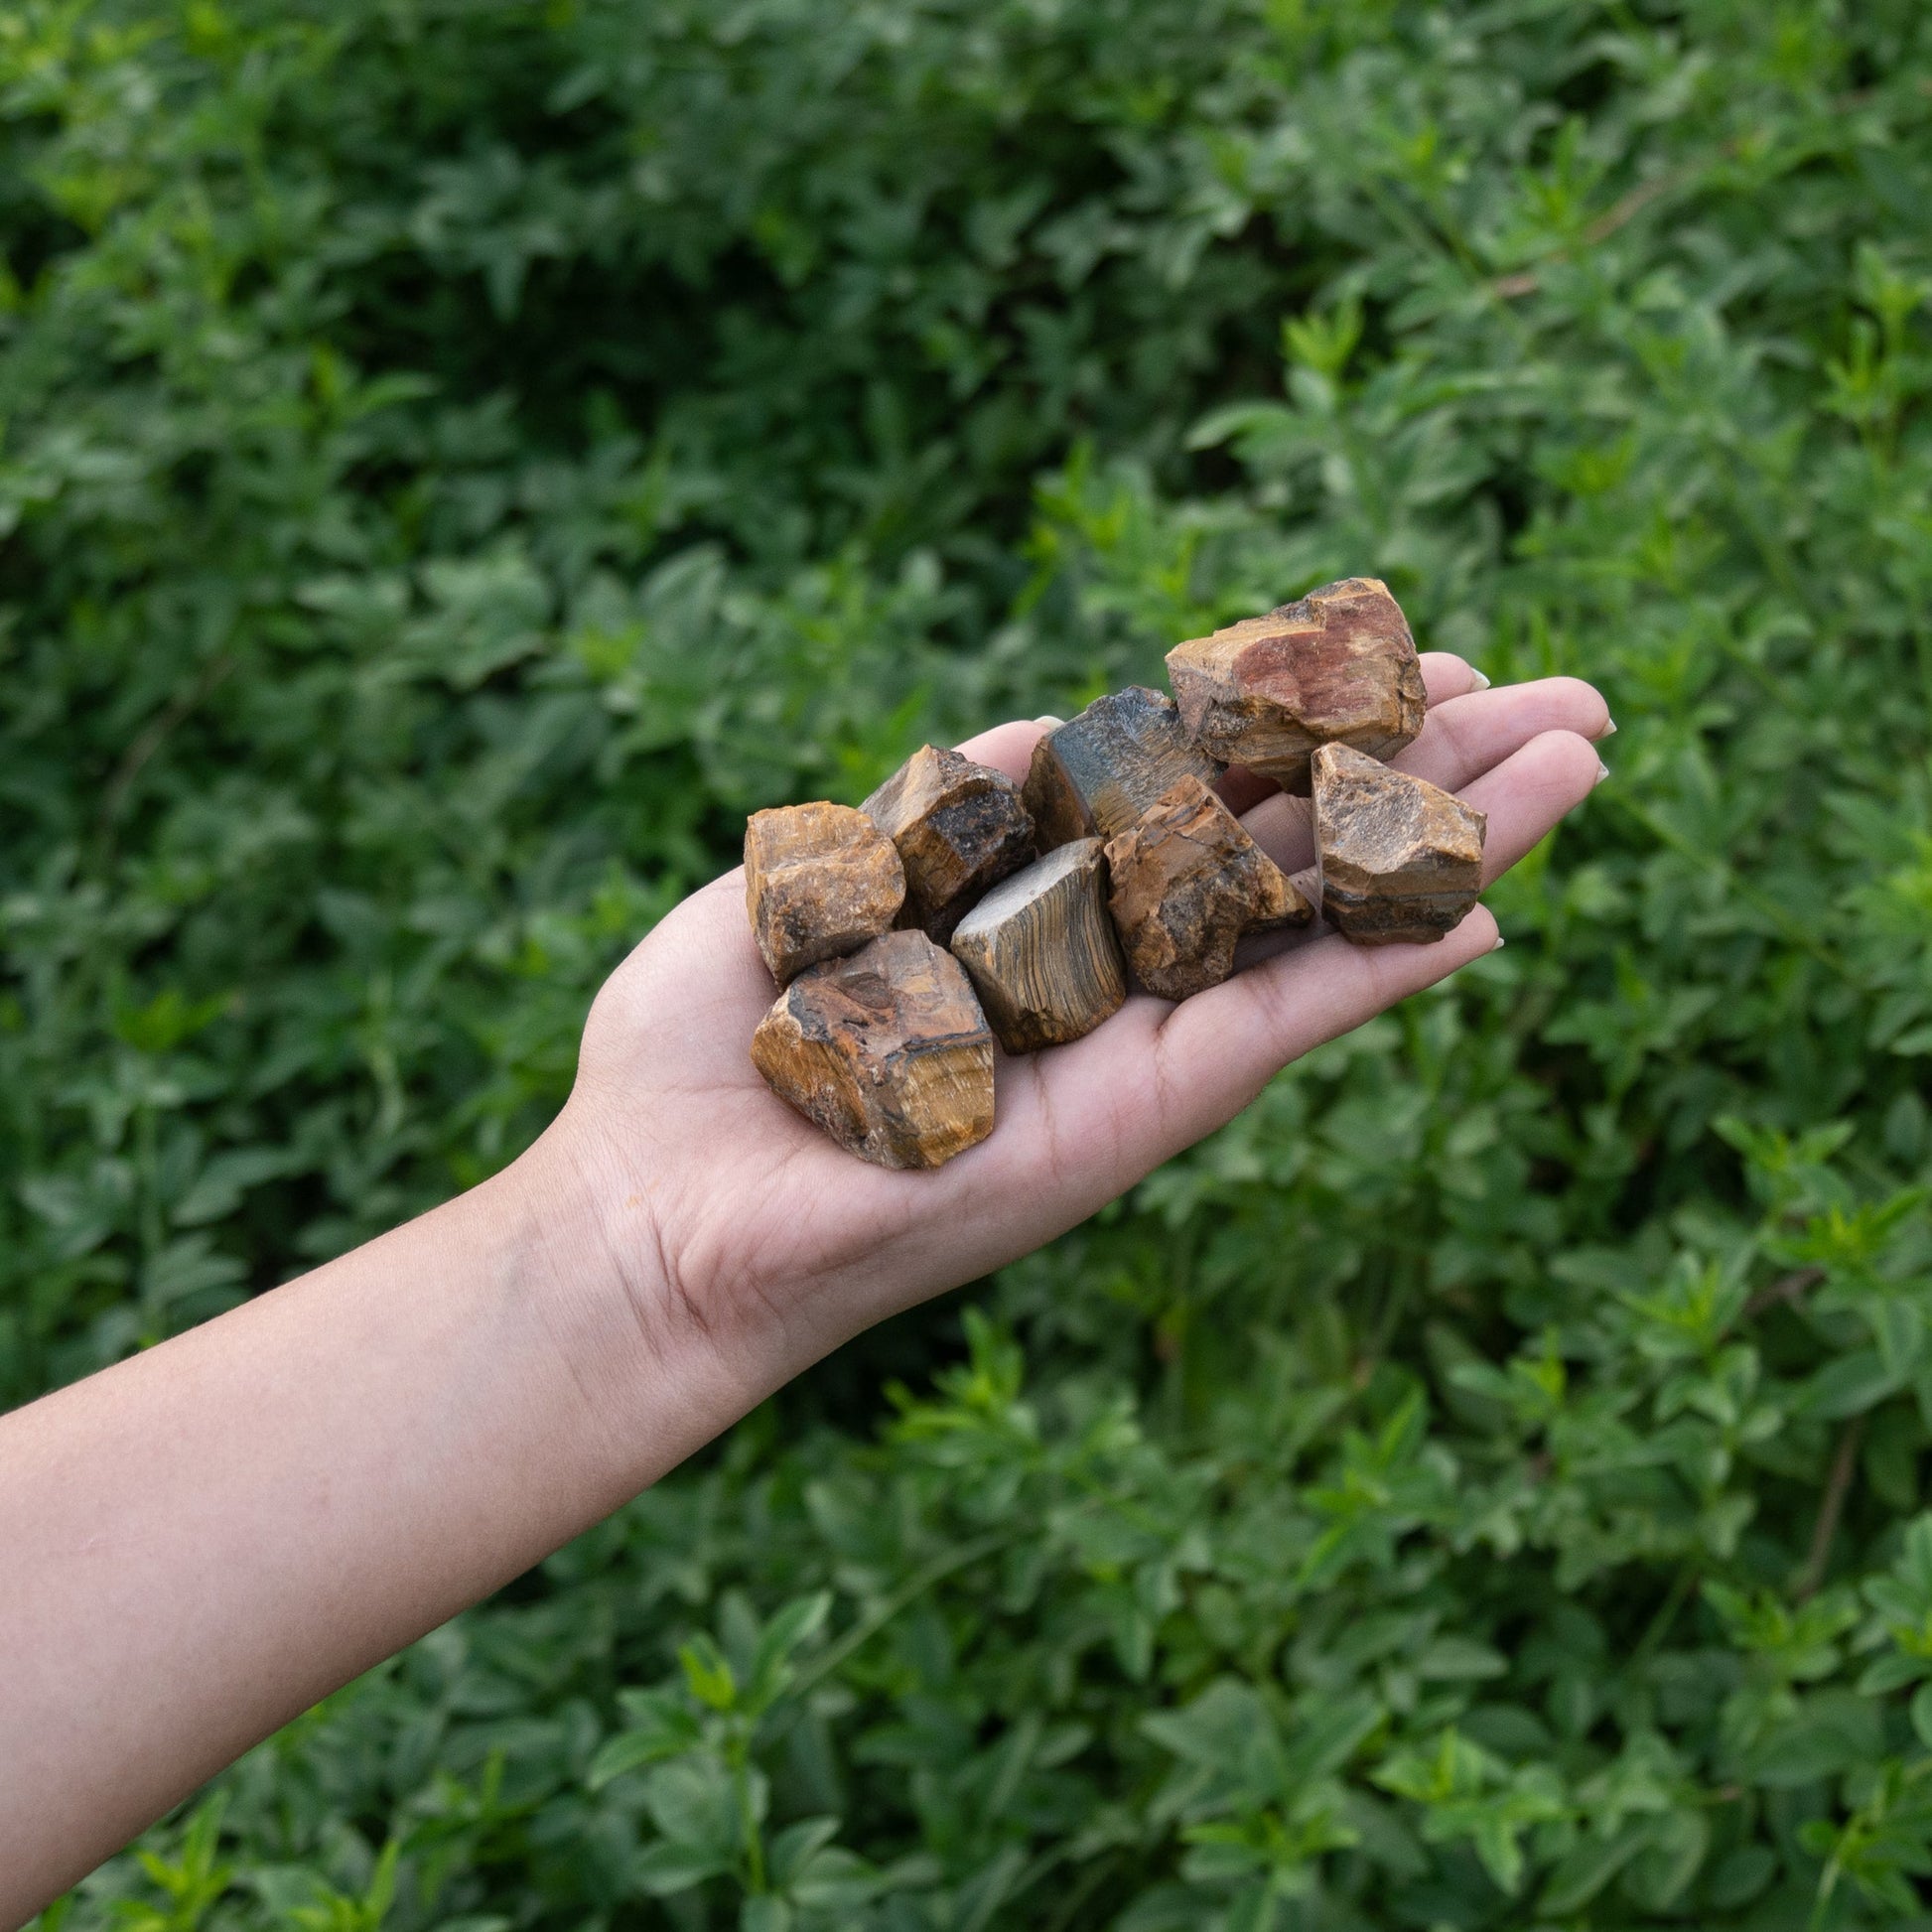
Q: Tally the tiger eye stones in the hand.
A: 8